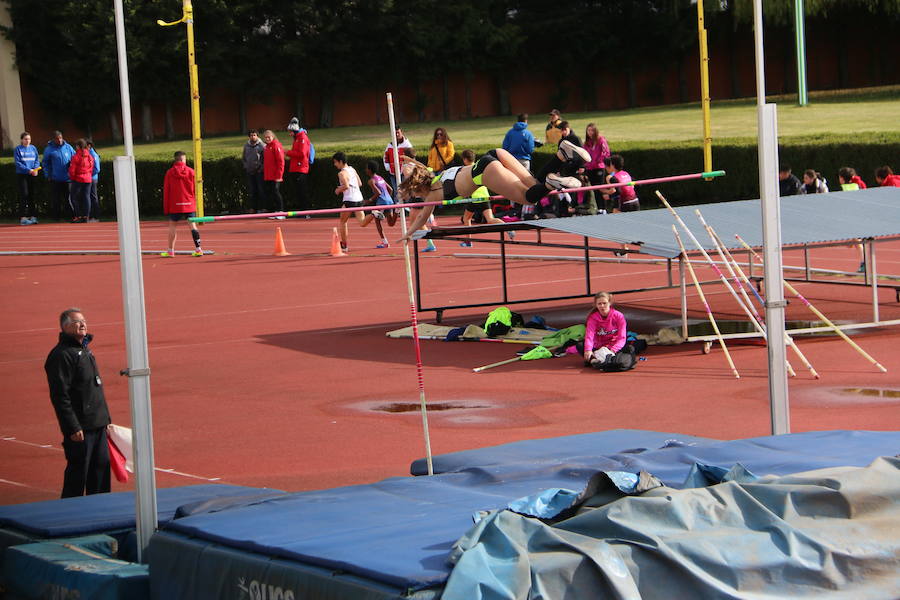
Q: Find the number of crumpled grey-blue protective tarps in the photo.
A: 1